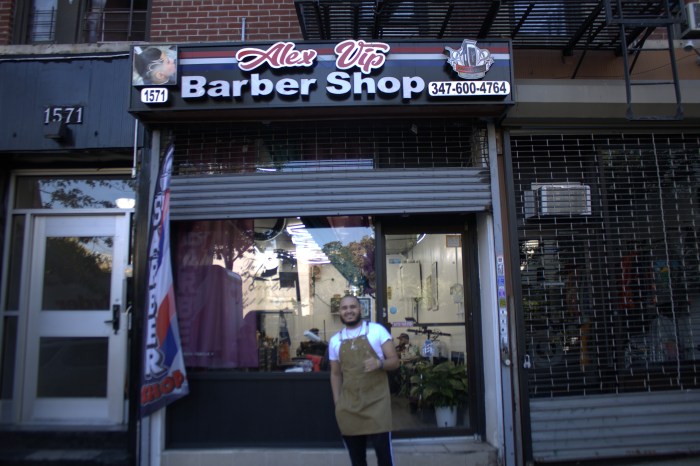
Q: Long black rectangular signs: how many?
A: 1